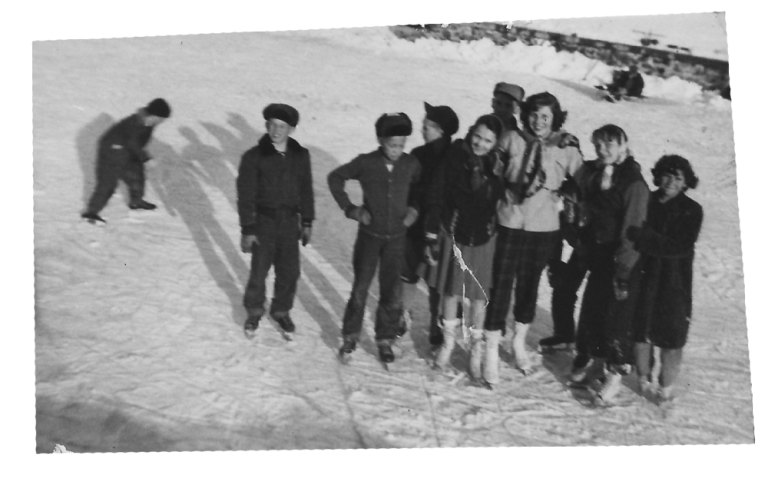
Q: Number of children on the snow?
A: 9